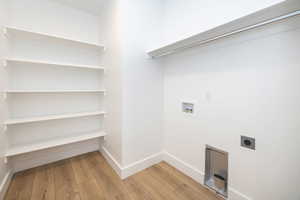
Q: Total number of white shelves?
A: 6